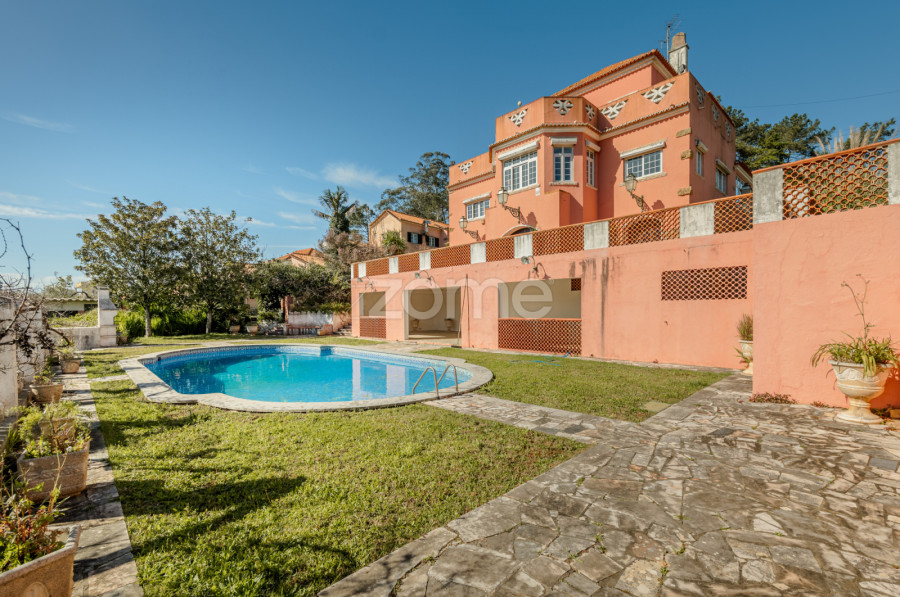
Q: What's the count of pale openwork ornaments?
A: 9